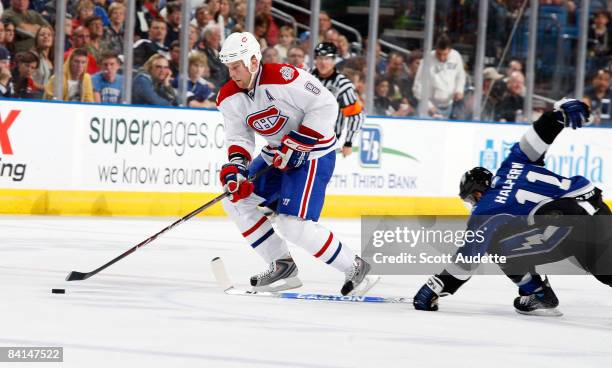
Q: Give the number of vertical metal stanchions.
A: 10